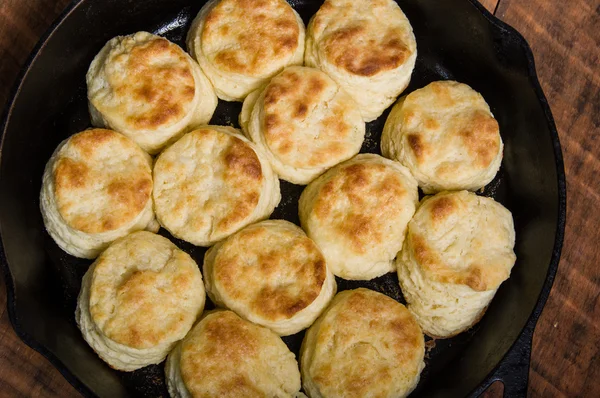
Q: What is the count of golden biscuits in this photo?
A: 13